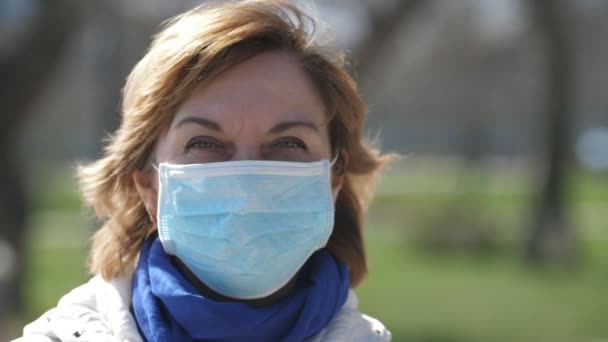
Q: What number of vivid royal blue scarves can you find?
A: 1